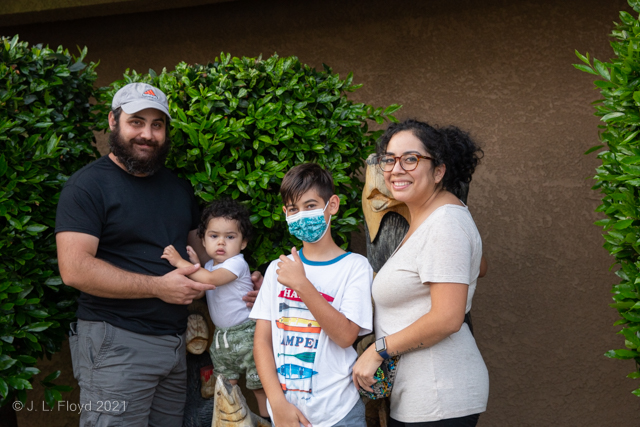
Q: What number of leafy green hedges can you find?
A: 3